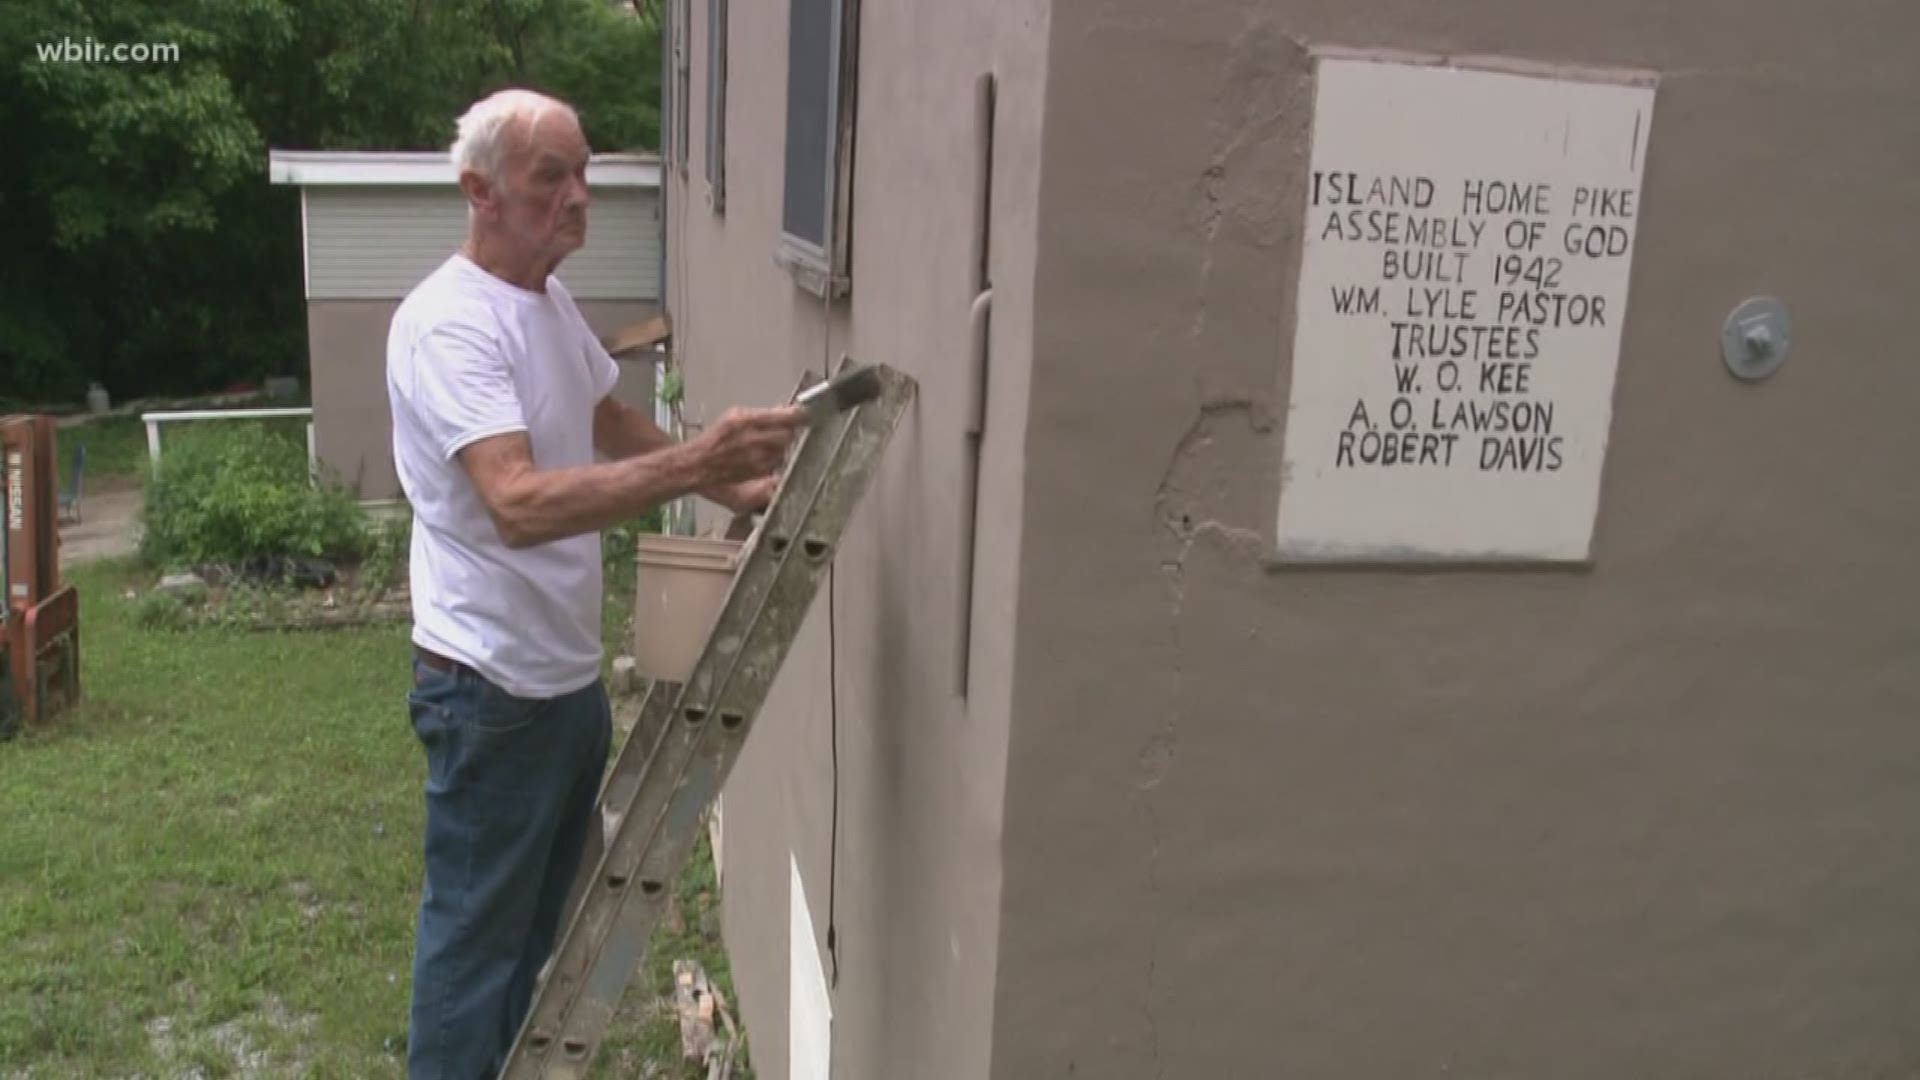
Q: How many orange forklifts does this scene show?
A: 1